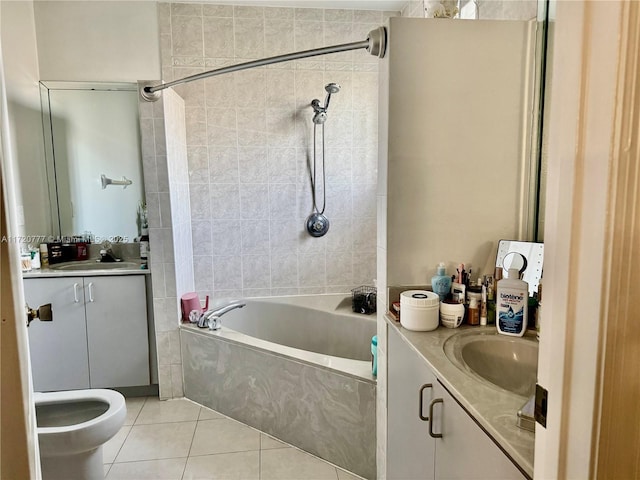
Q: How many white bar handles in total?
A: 2